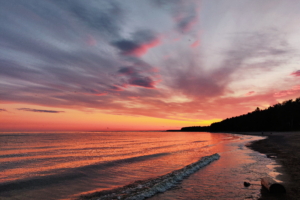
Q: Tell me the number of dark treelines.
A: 1